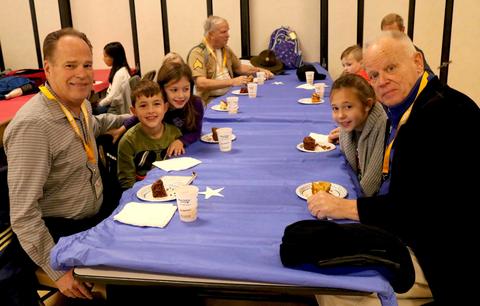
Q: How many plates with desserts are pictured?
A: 7